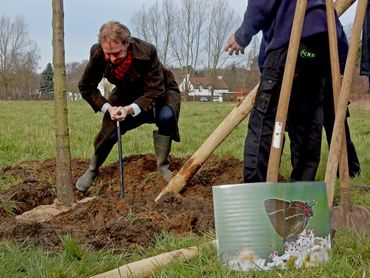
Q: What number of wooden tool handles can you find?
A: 3